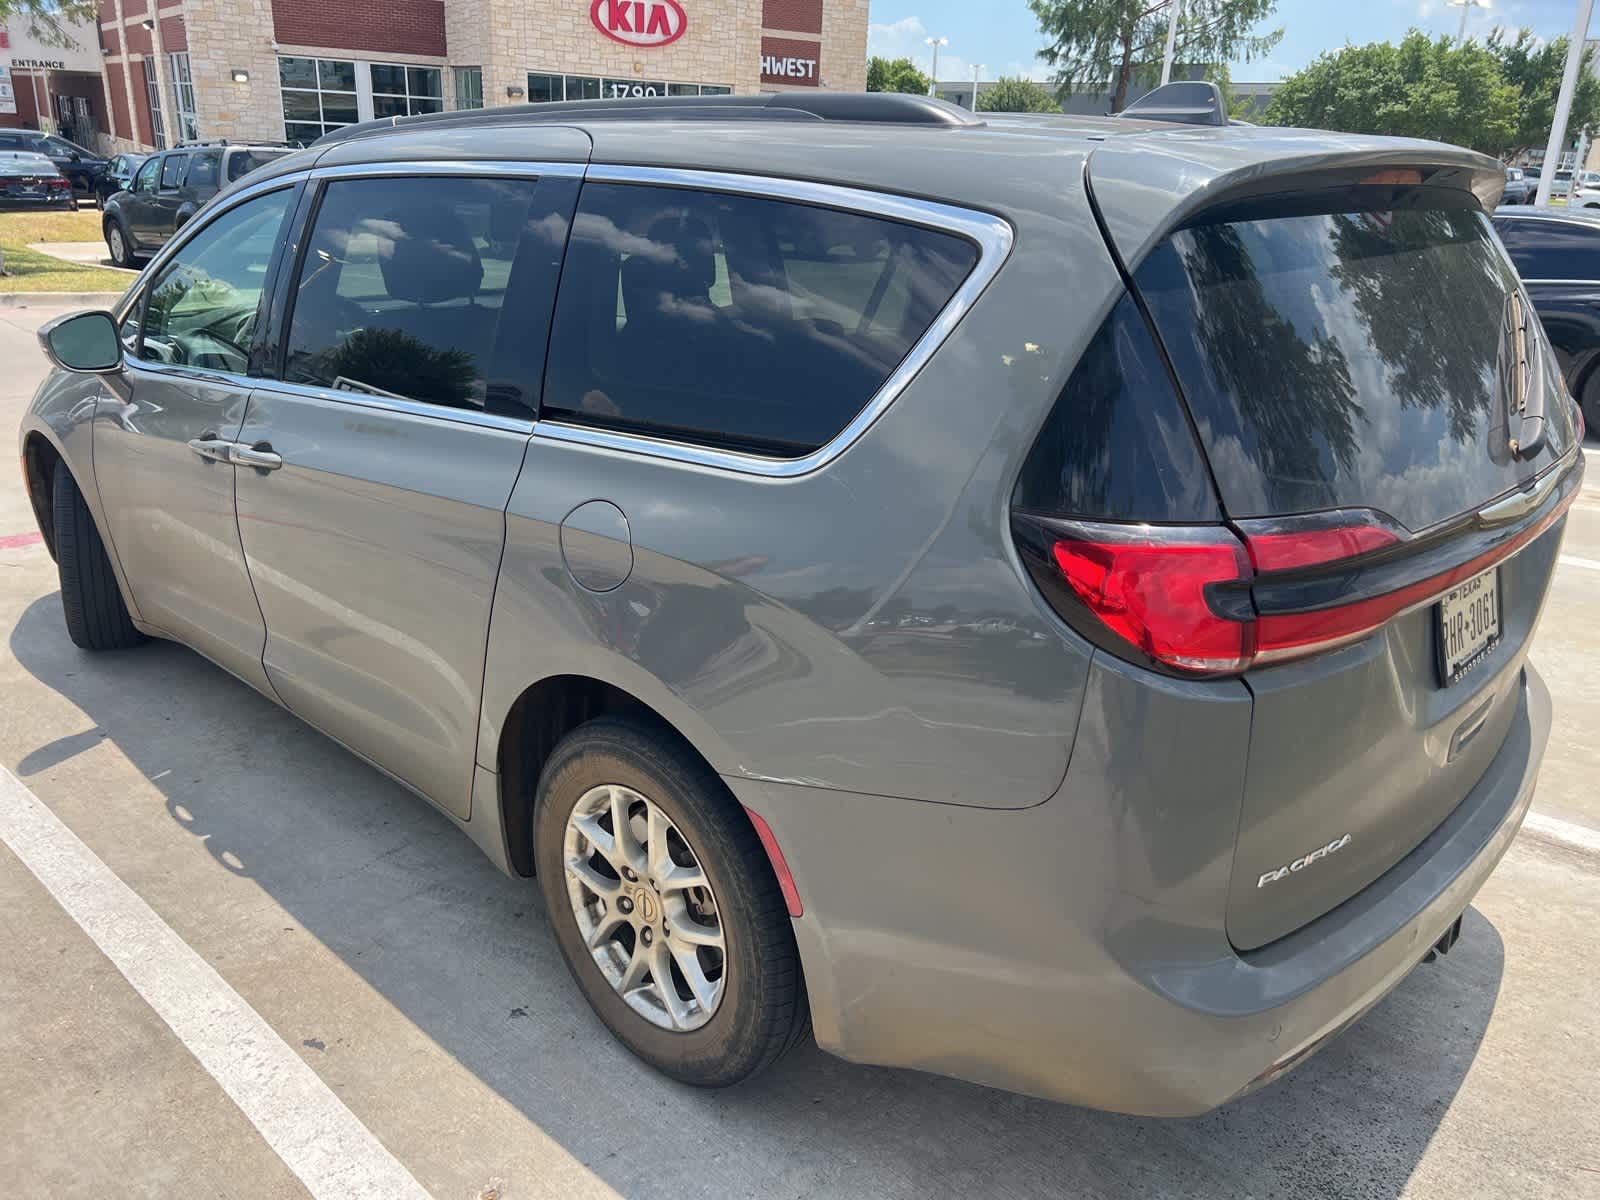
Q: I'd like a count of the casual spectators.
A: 0